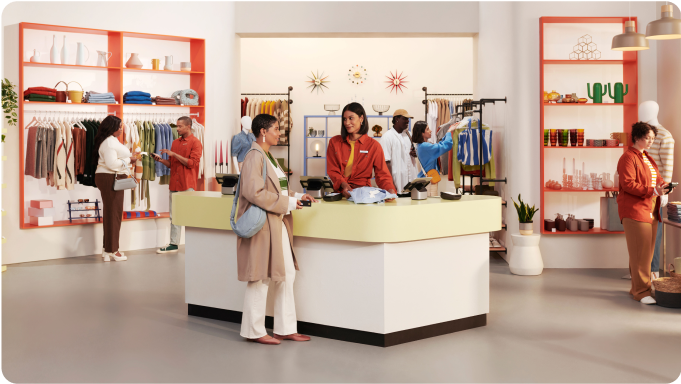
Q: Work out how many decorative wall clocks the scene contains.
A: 3